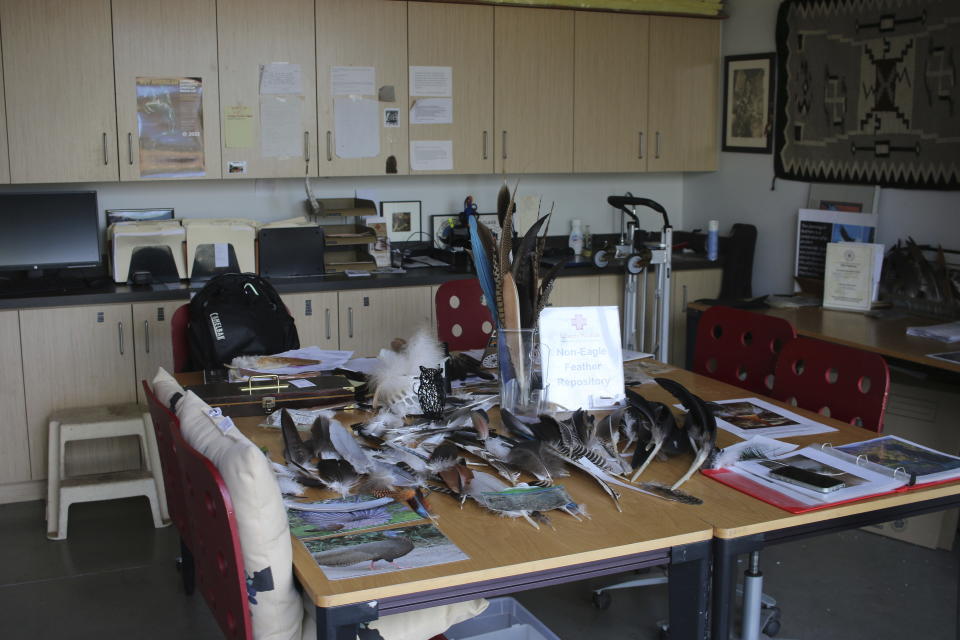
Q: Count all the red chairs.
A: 6